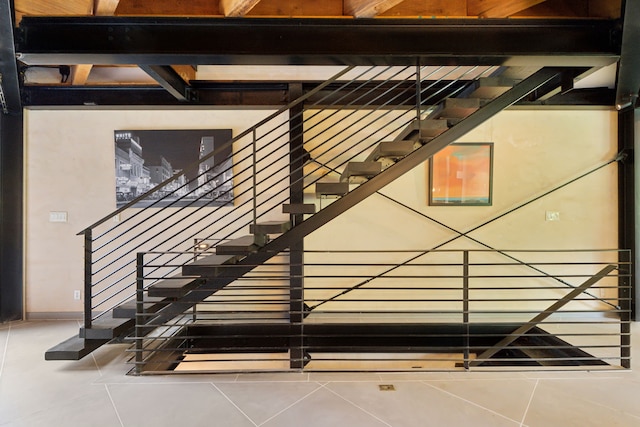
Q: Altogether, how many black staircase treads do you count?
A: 14